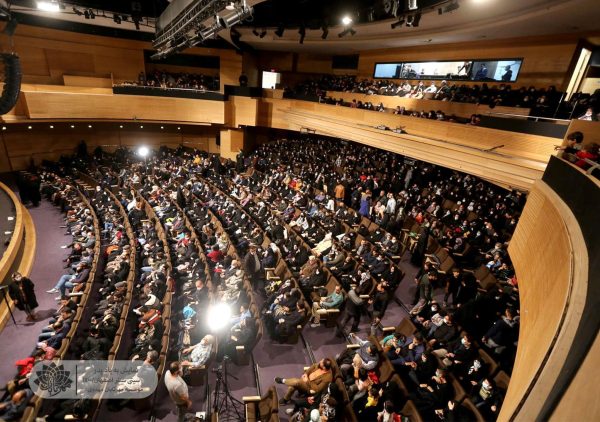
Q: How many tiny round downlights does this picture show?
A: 9